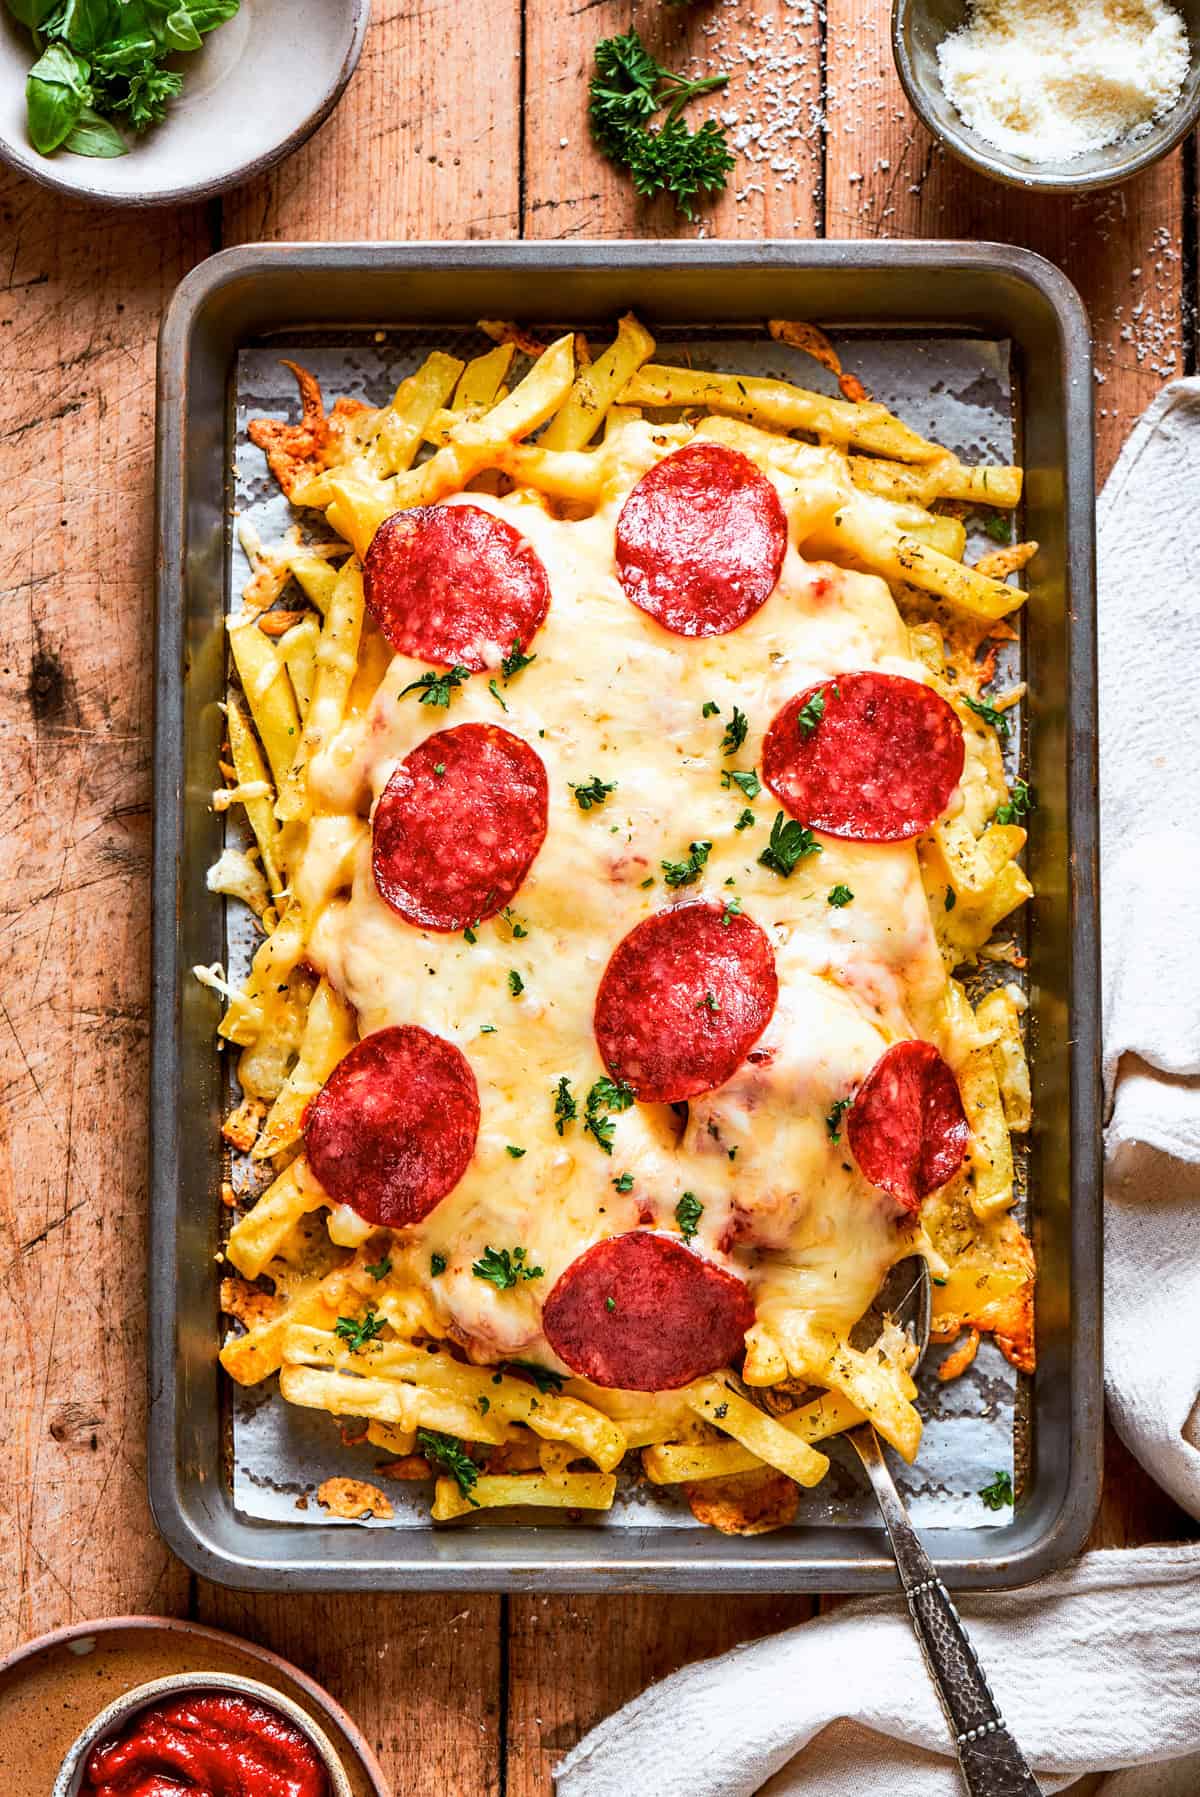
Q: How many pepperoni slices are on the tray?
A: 8